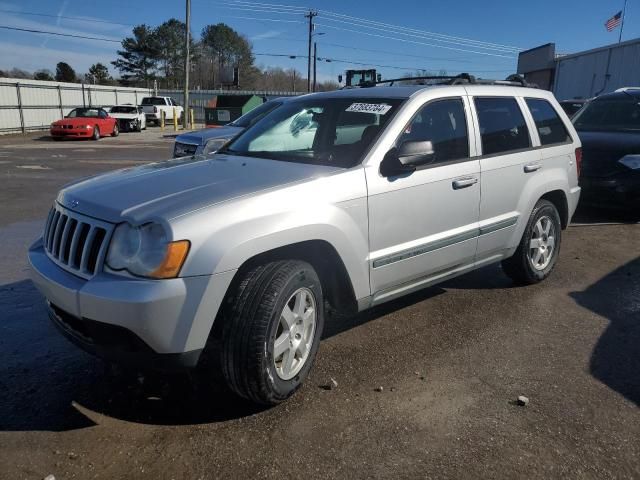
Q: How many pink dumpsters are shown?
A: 0